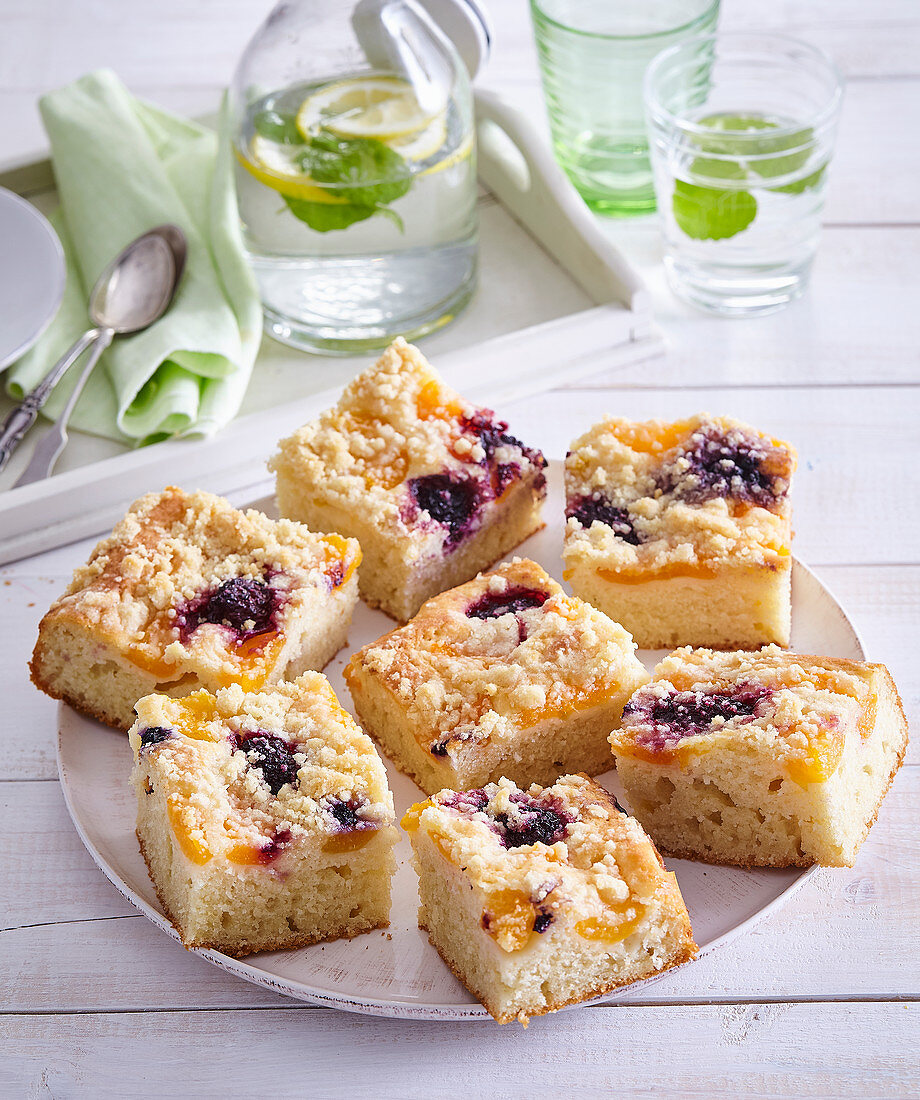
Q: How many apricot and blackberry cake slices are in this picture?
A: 7